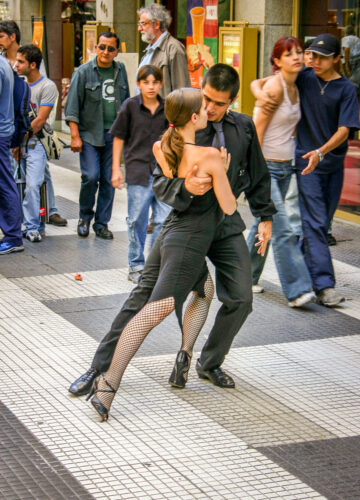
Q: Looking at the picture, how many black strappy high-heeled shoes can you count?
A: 2